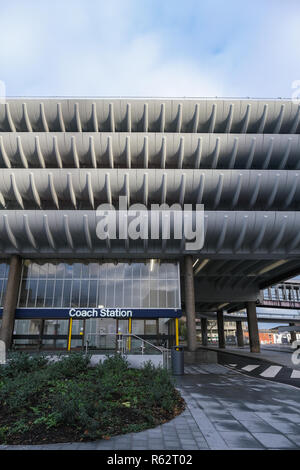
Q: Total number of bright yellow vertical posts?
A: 3